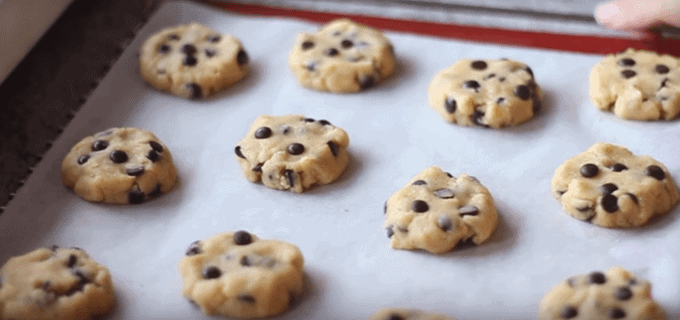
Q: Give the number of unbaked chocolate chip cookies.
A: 12